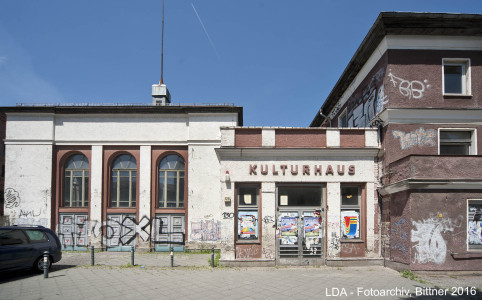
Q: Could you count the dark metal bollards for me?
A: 5